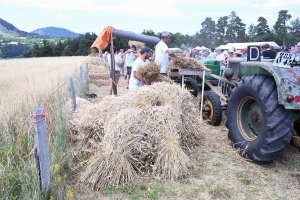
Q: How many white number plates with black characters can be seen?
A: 1